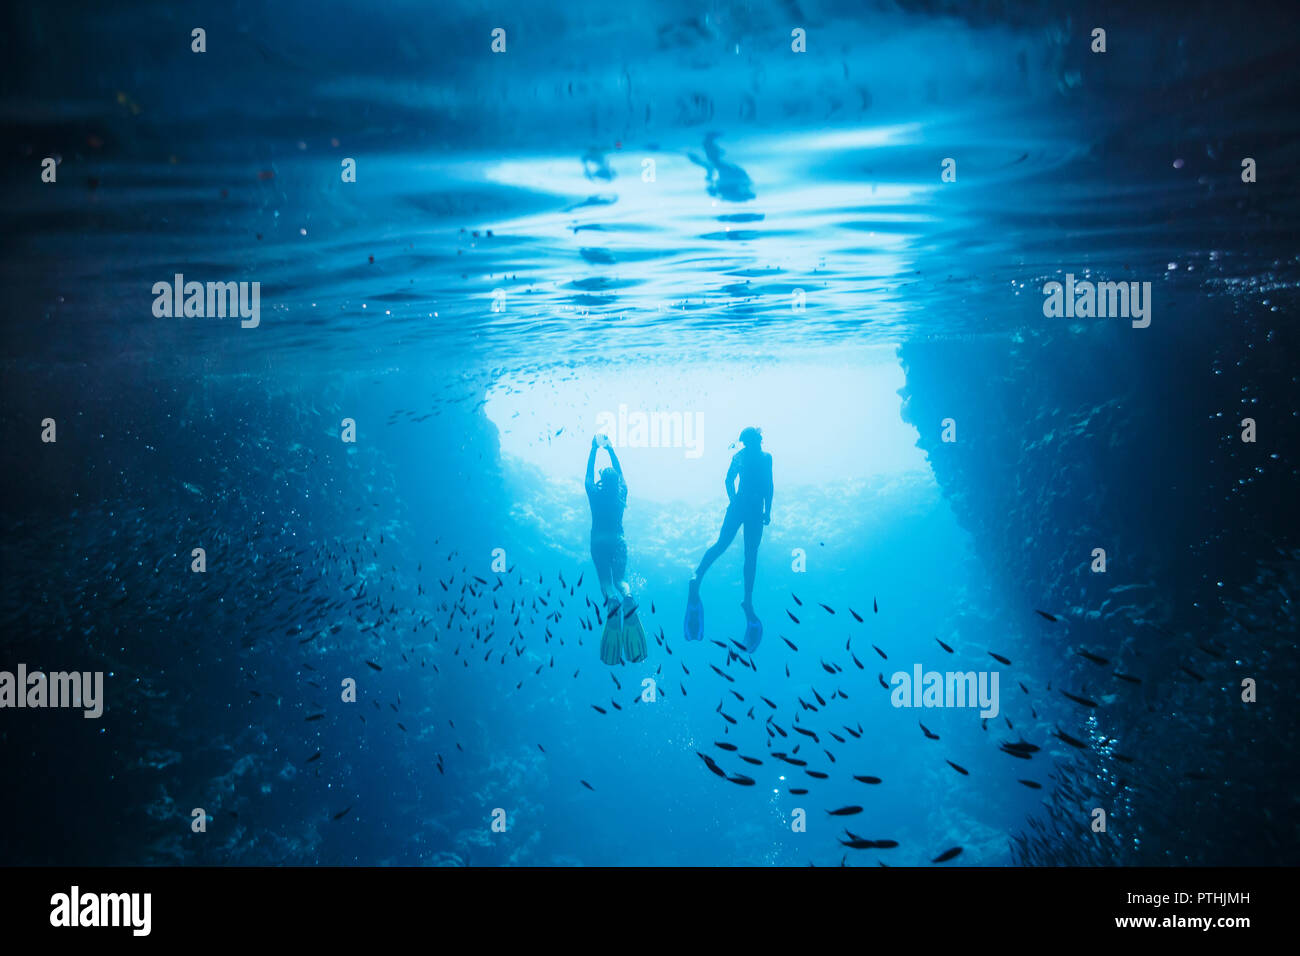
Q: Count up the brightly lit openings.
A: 1